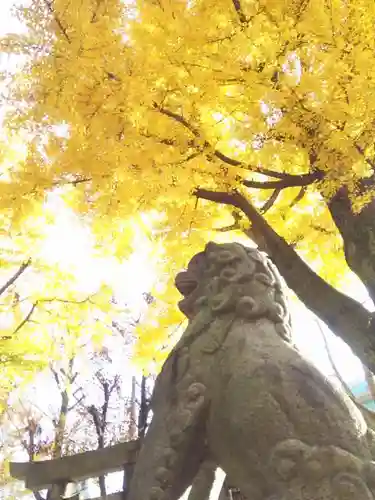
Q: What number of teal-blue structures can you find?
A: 1